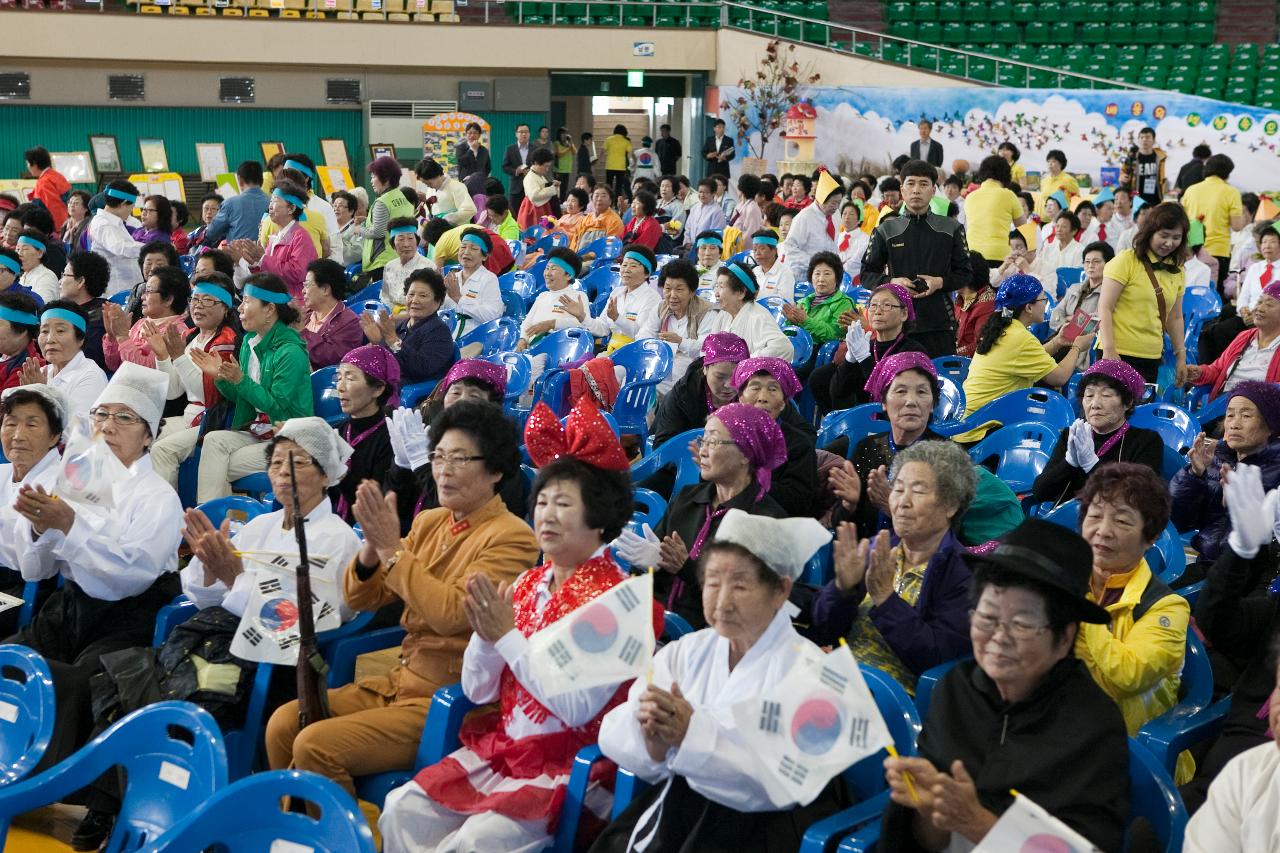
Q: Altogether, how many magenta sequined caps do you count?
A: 9